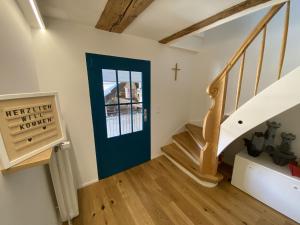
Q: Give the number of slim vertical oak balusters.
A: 3